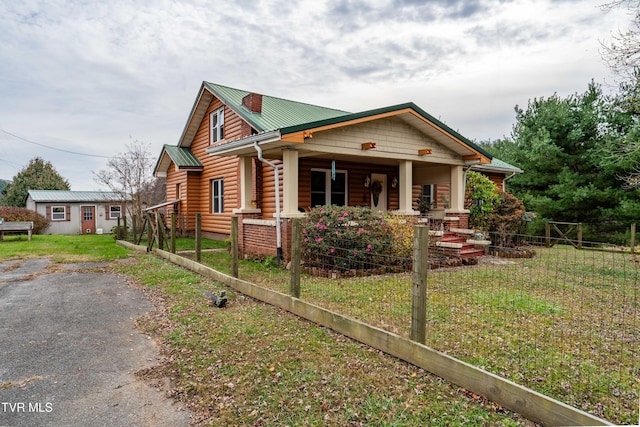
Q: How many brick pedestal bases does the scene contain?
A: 4